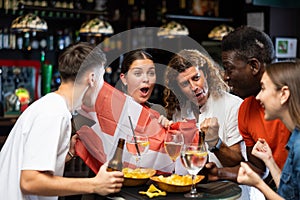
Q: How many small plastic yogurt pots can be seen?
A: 0